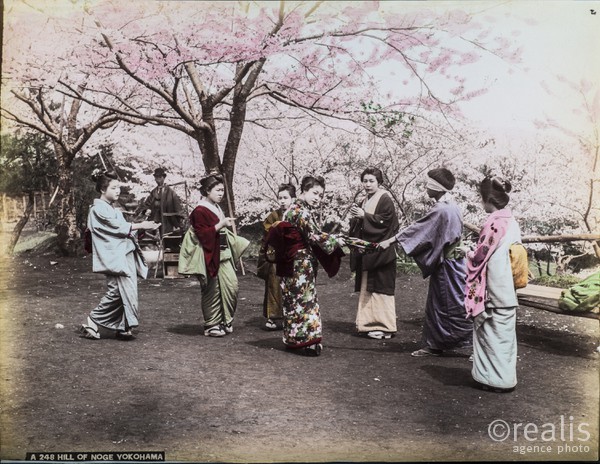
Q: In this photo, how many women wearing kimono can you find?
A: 7